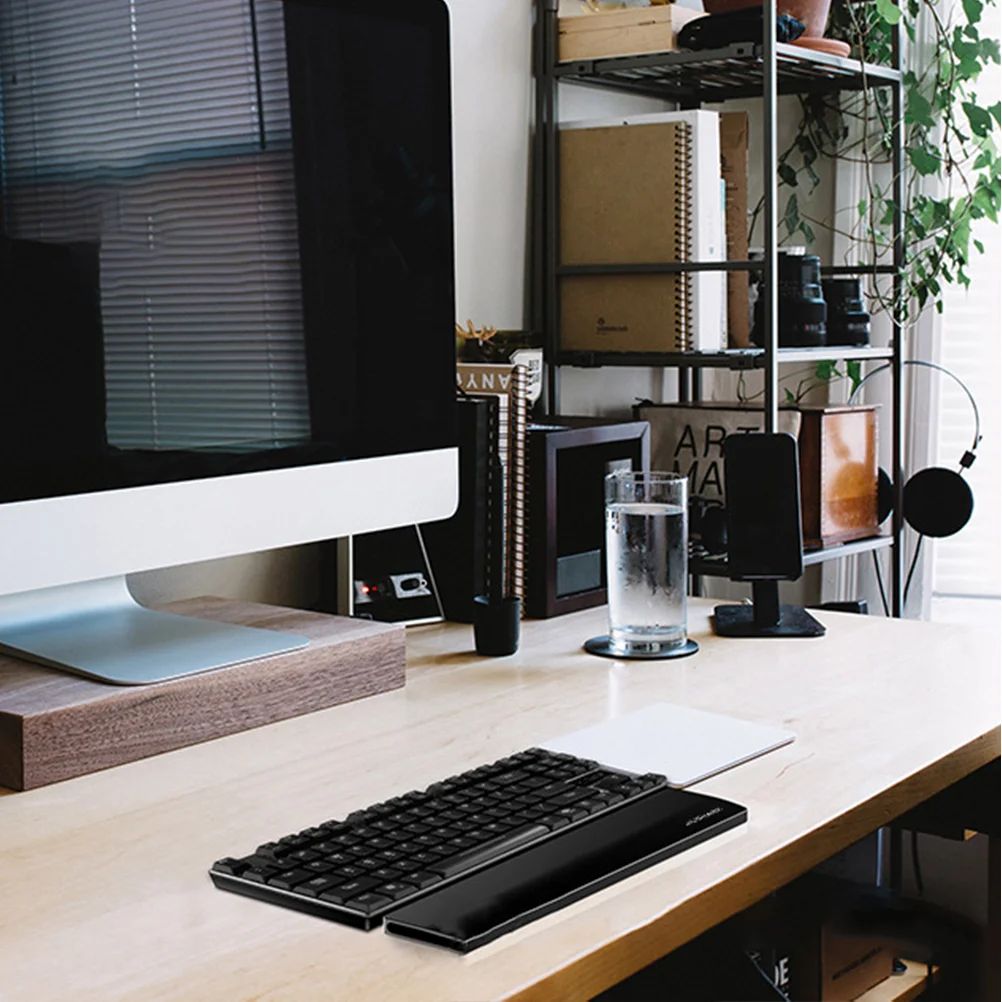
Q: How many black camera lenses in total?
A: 2